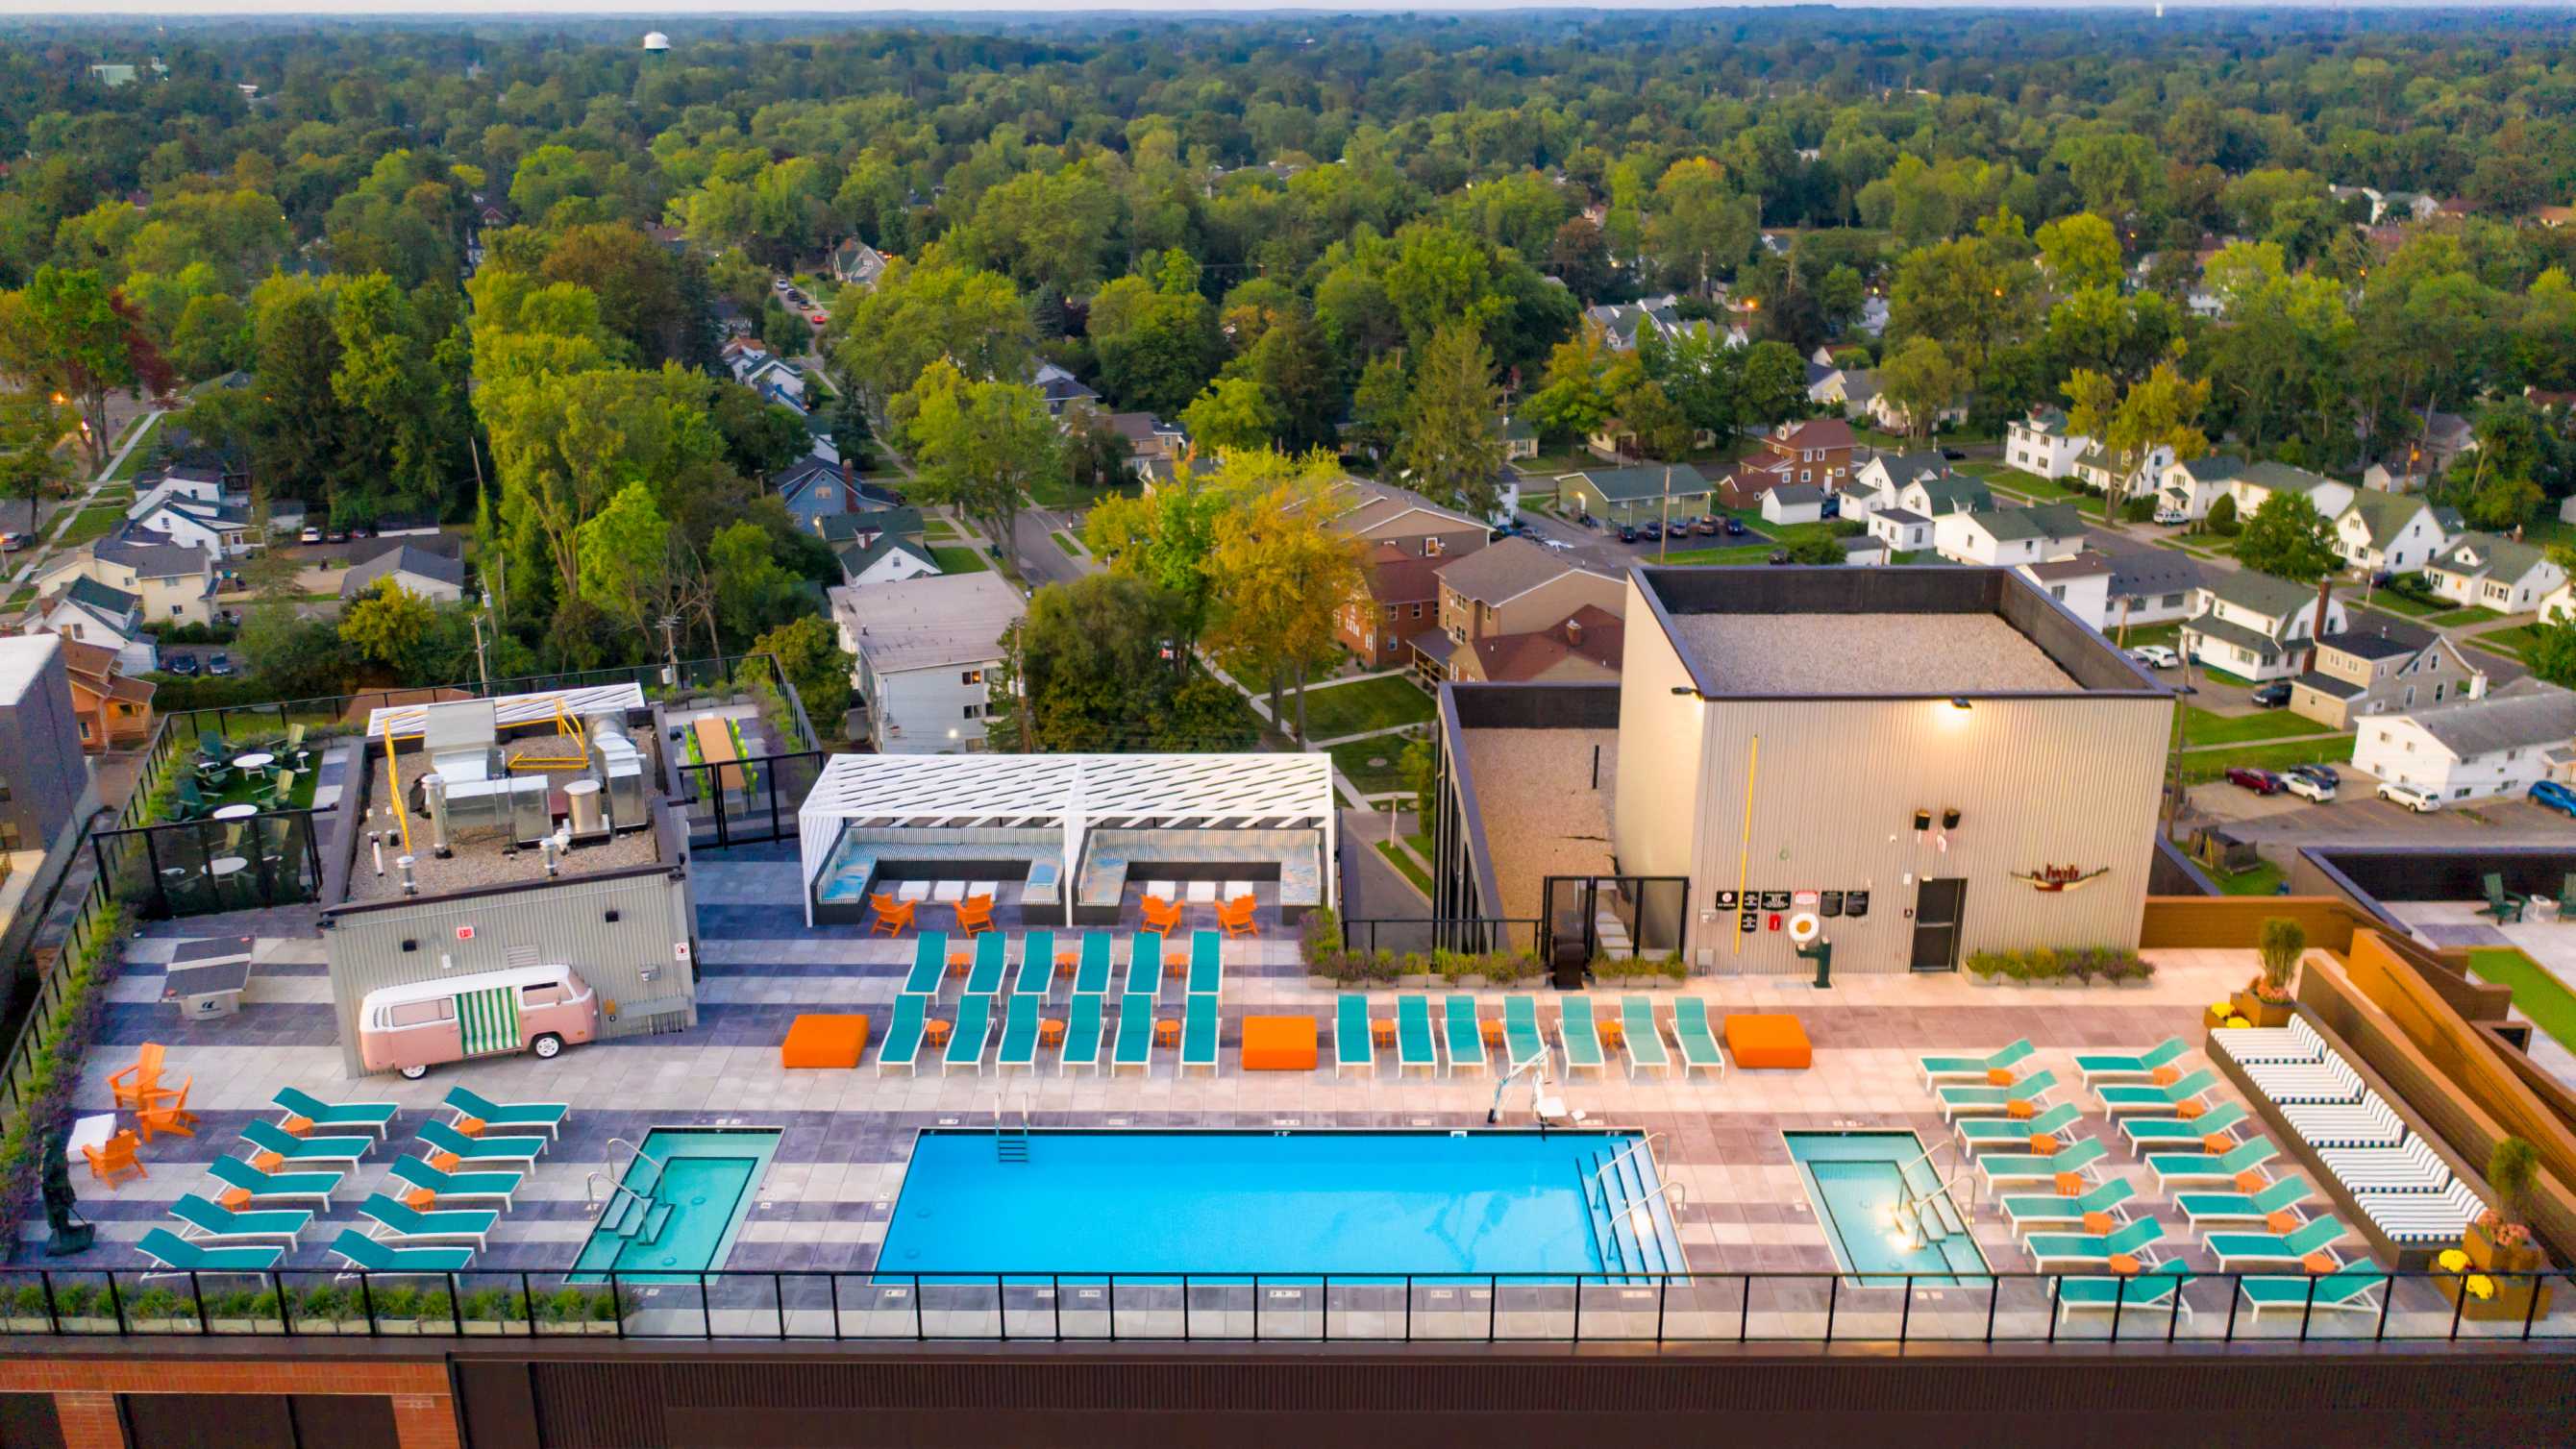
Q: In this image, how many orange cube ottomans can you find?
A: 3